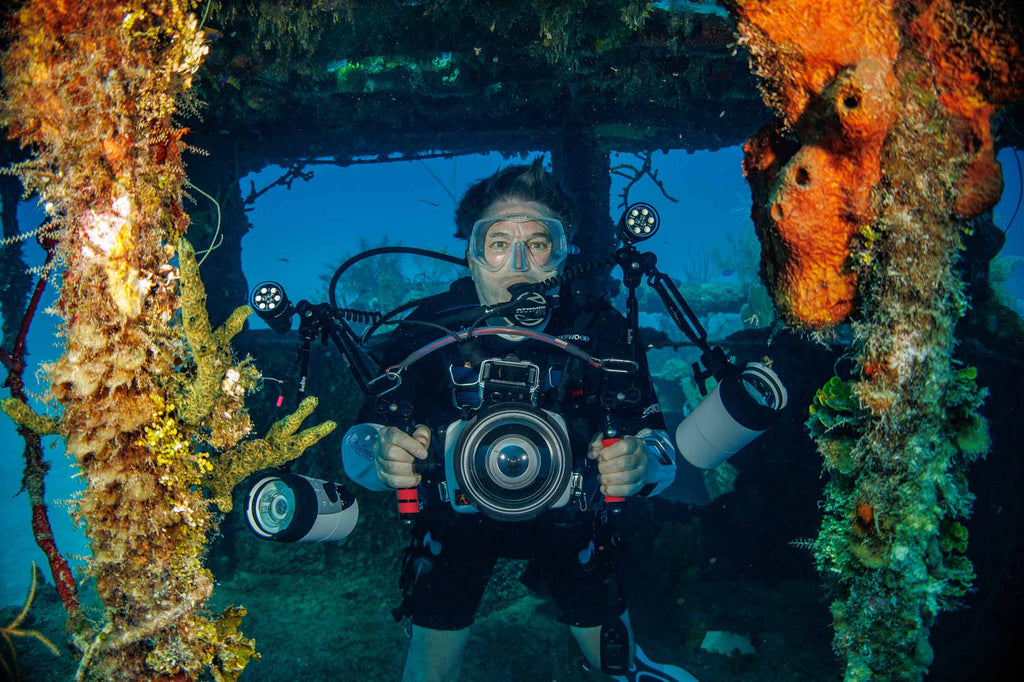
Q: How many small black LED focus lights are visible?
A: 2